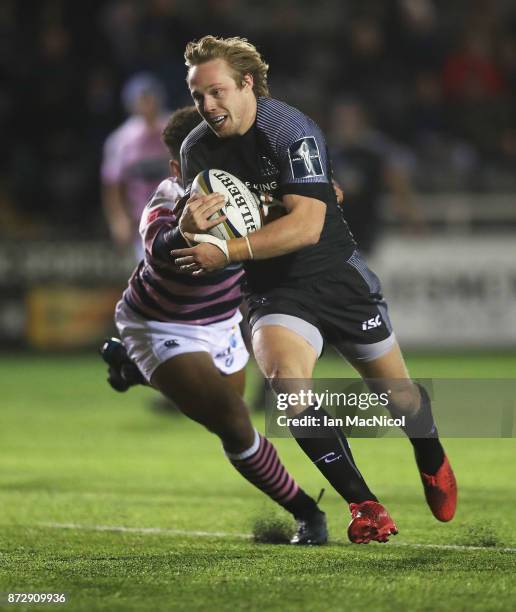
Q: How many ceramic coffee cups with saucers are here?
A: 0